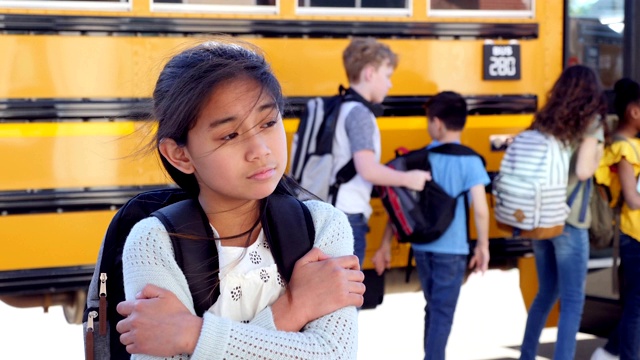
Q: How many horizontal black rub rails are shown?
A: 4